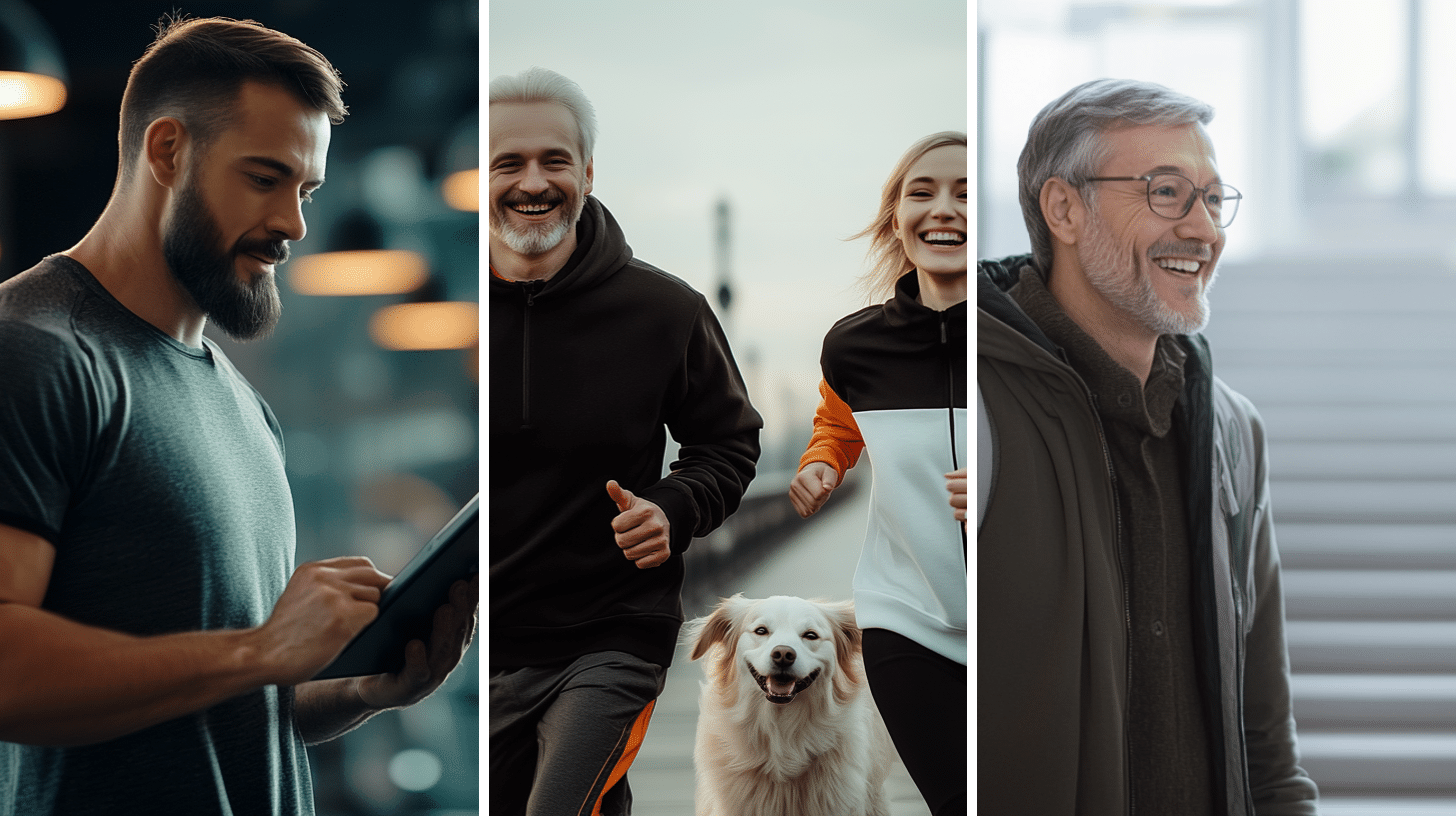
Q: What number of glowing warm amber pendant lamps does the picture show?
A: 4